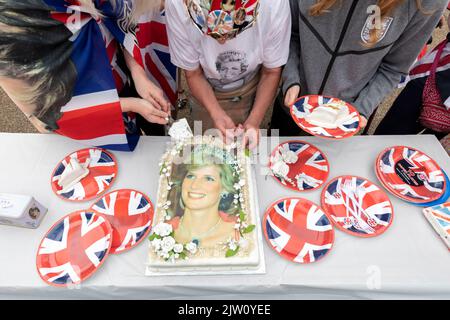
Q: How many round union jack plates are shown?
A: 8